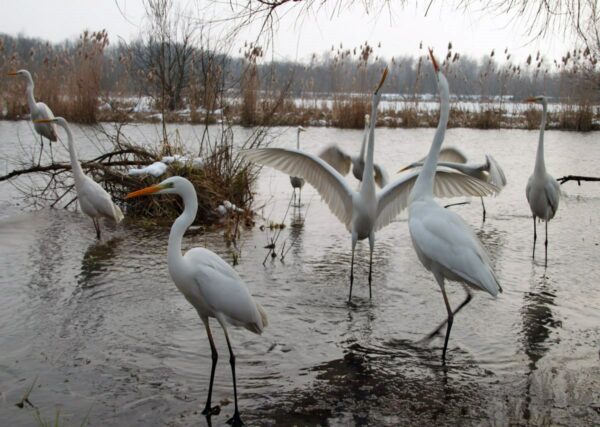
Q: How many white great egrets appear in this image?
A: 9